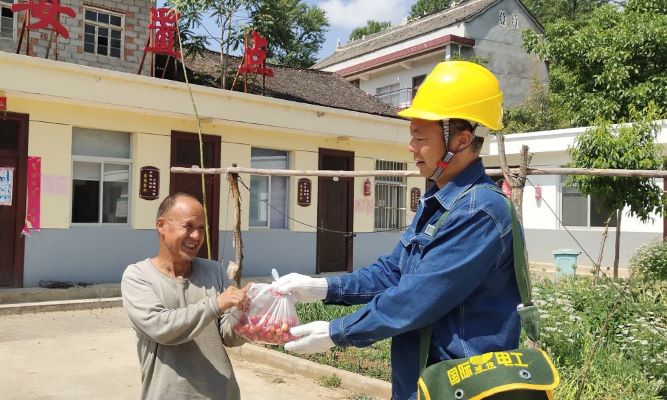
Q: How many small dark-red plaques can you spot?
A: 3